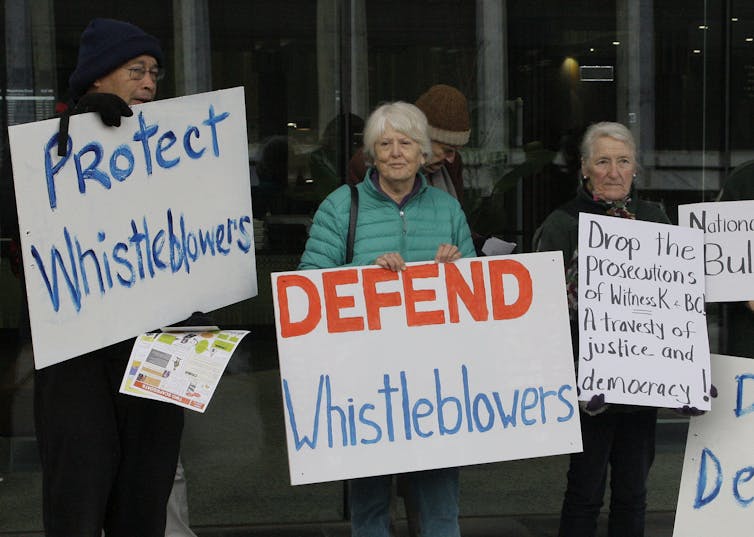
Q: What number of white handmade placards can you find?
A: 5